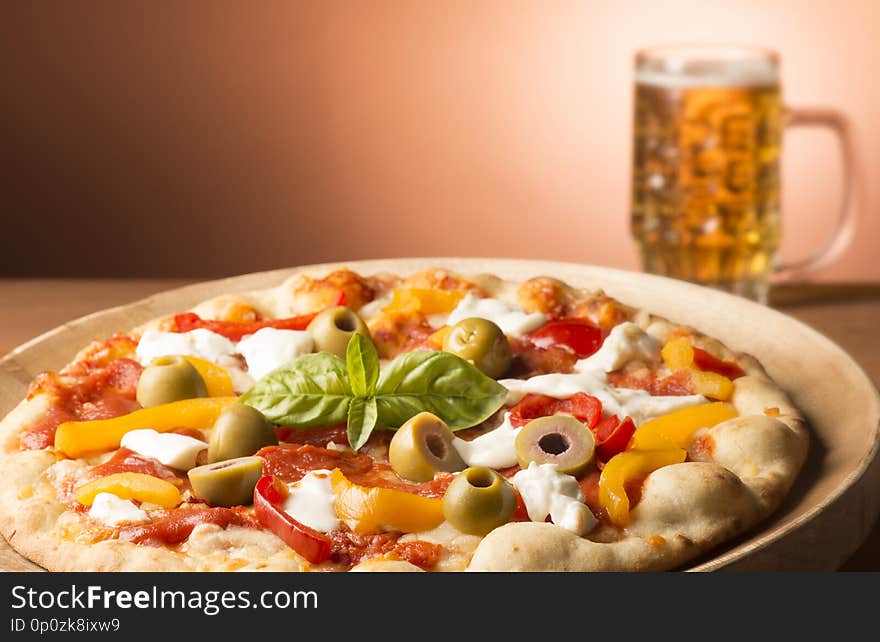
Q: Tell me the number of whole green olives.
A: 5